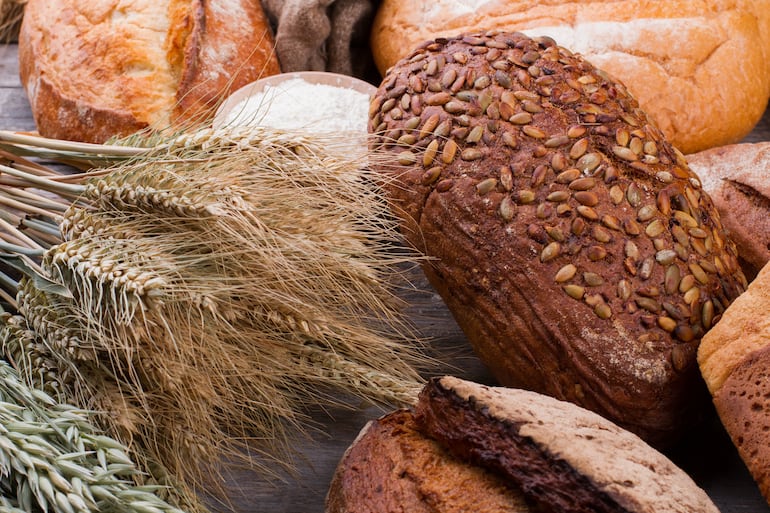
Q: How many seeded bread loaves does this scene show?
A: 1